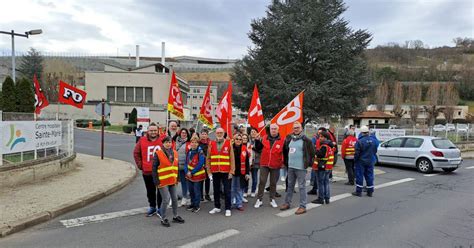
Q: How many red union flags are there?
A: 7